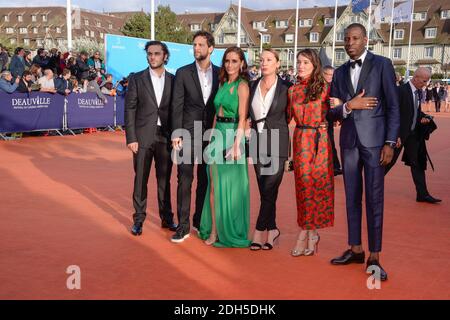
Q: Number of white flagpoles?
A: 8